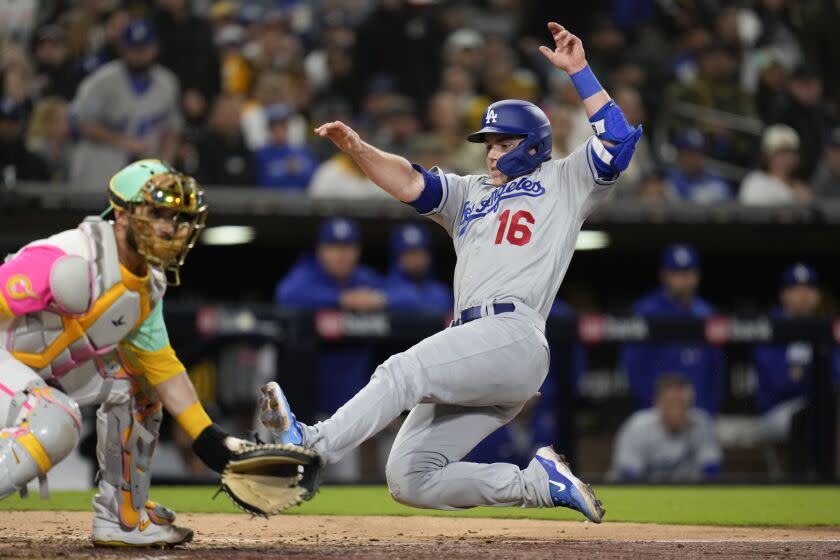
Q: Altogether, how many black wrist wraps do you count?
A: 1